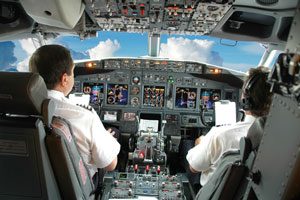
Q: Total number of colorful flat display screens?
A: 5